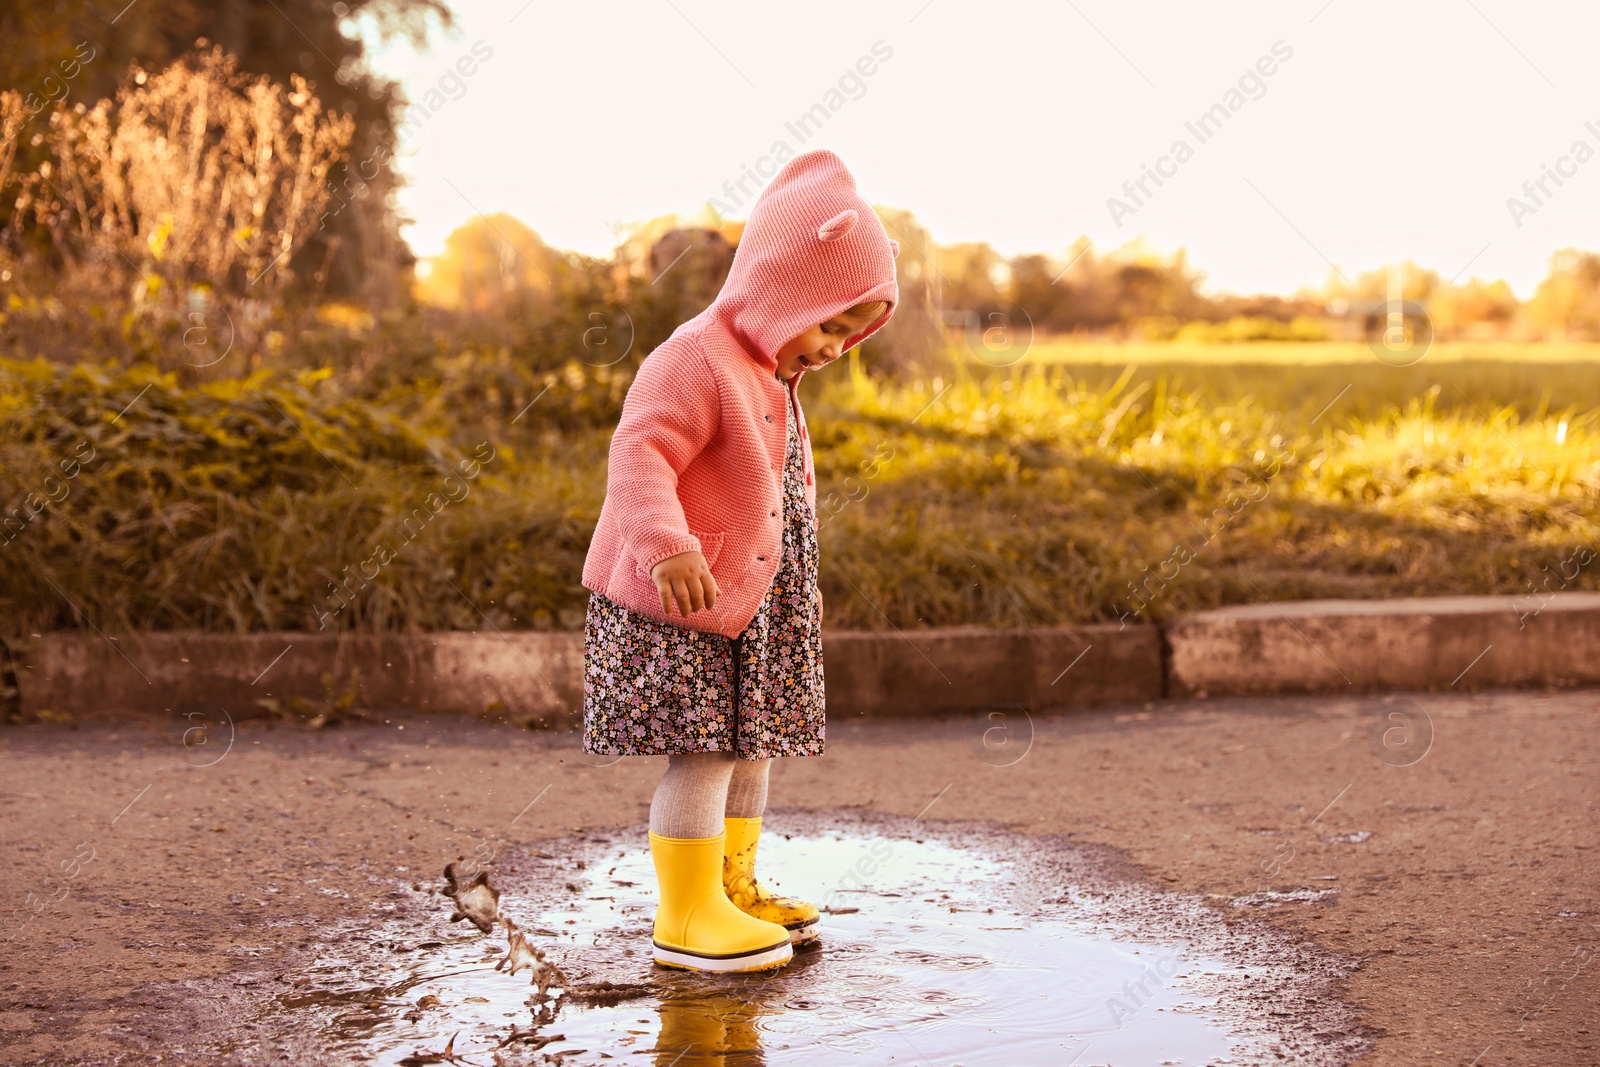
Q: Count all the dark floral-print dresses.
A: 1